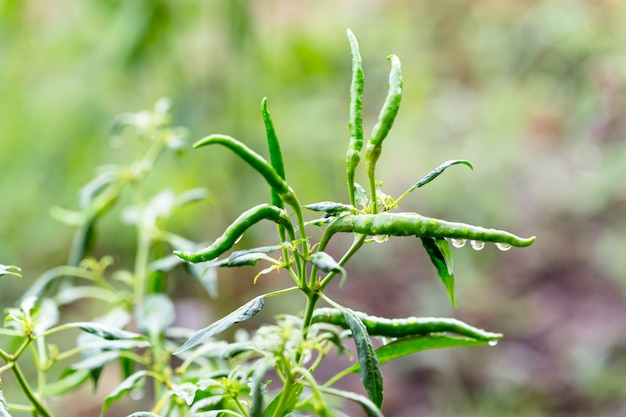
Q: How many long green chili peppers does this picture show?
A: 7